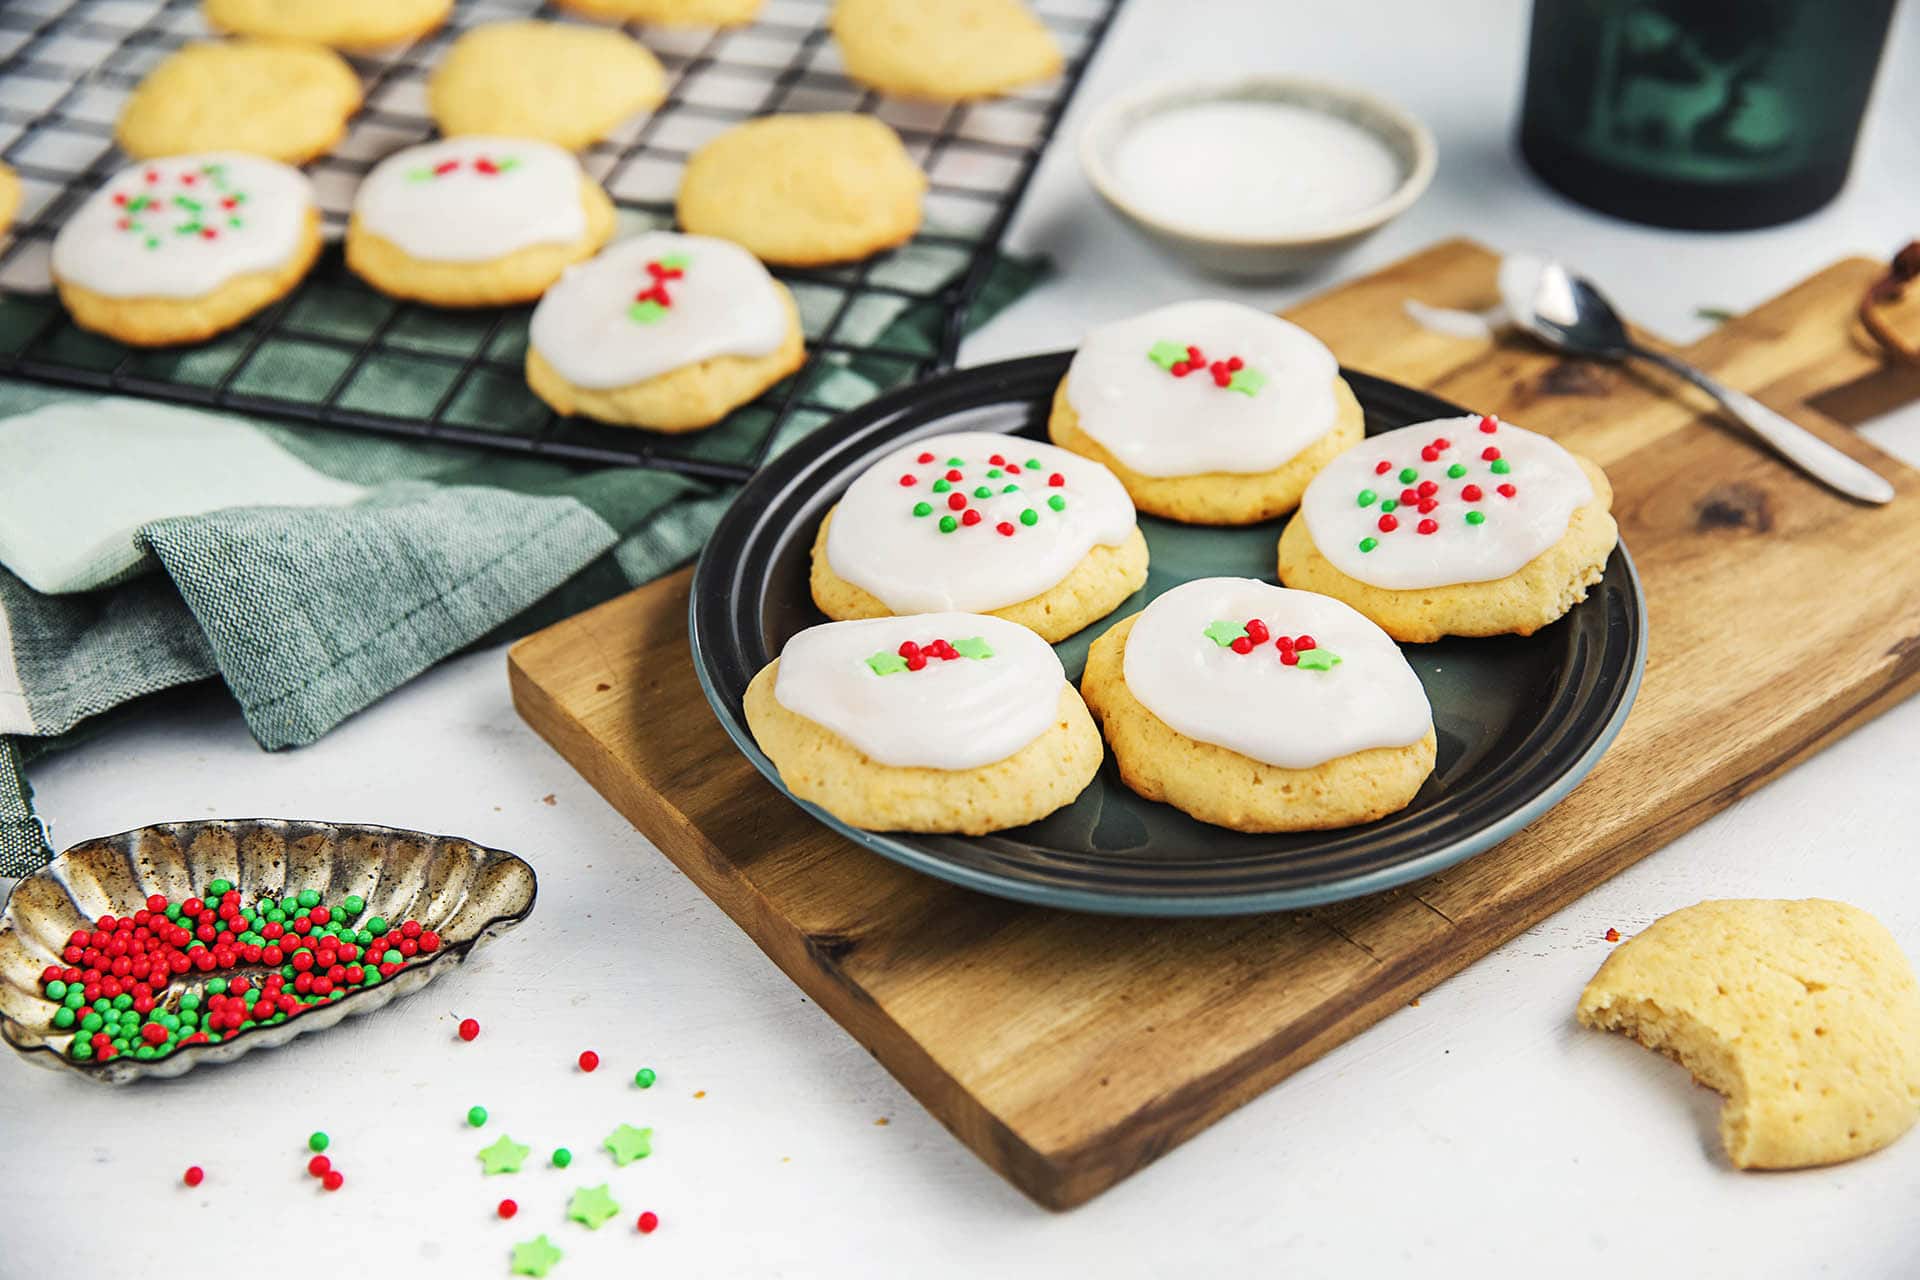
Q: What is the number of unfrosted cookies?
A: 8